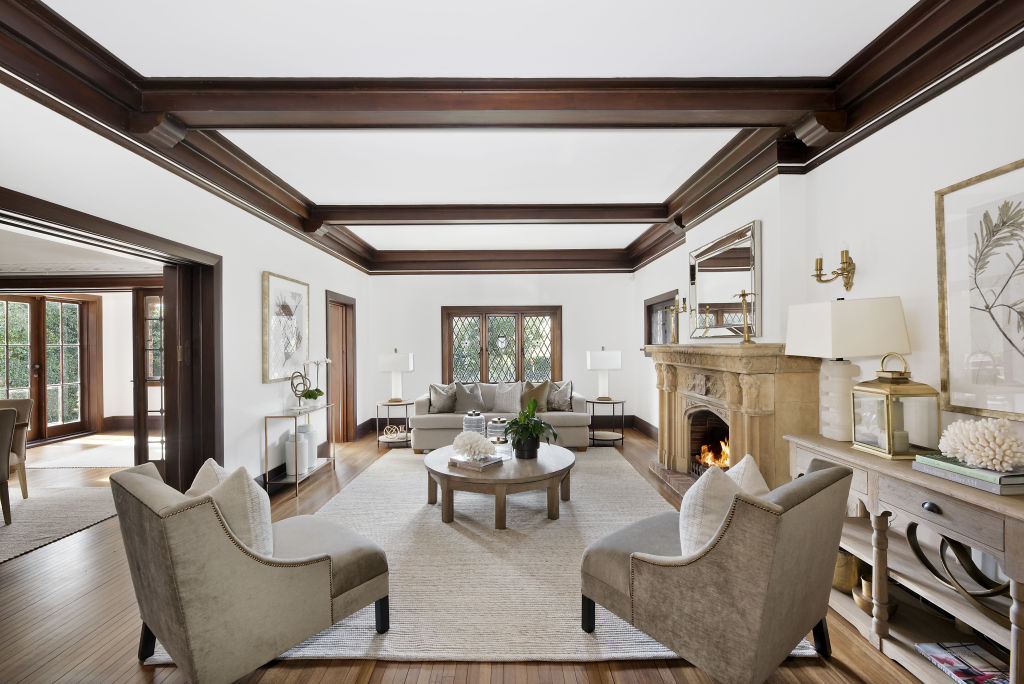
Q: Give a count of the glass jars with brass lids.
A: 3